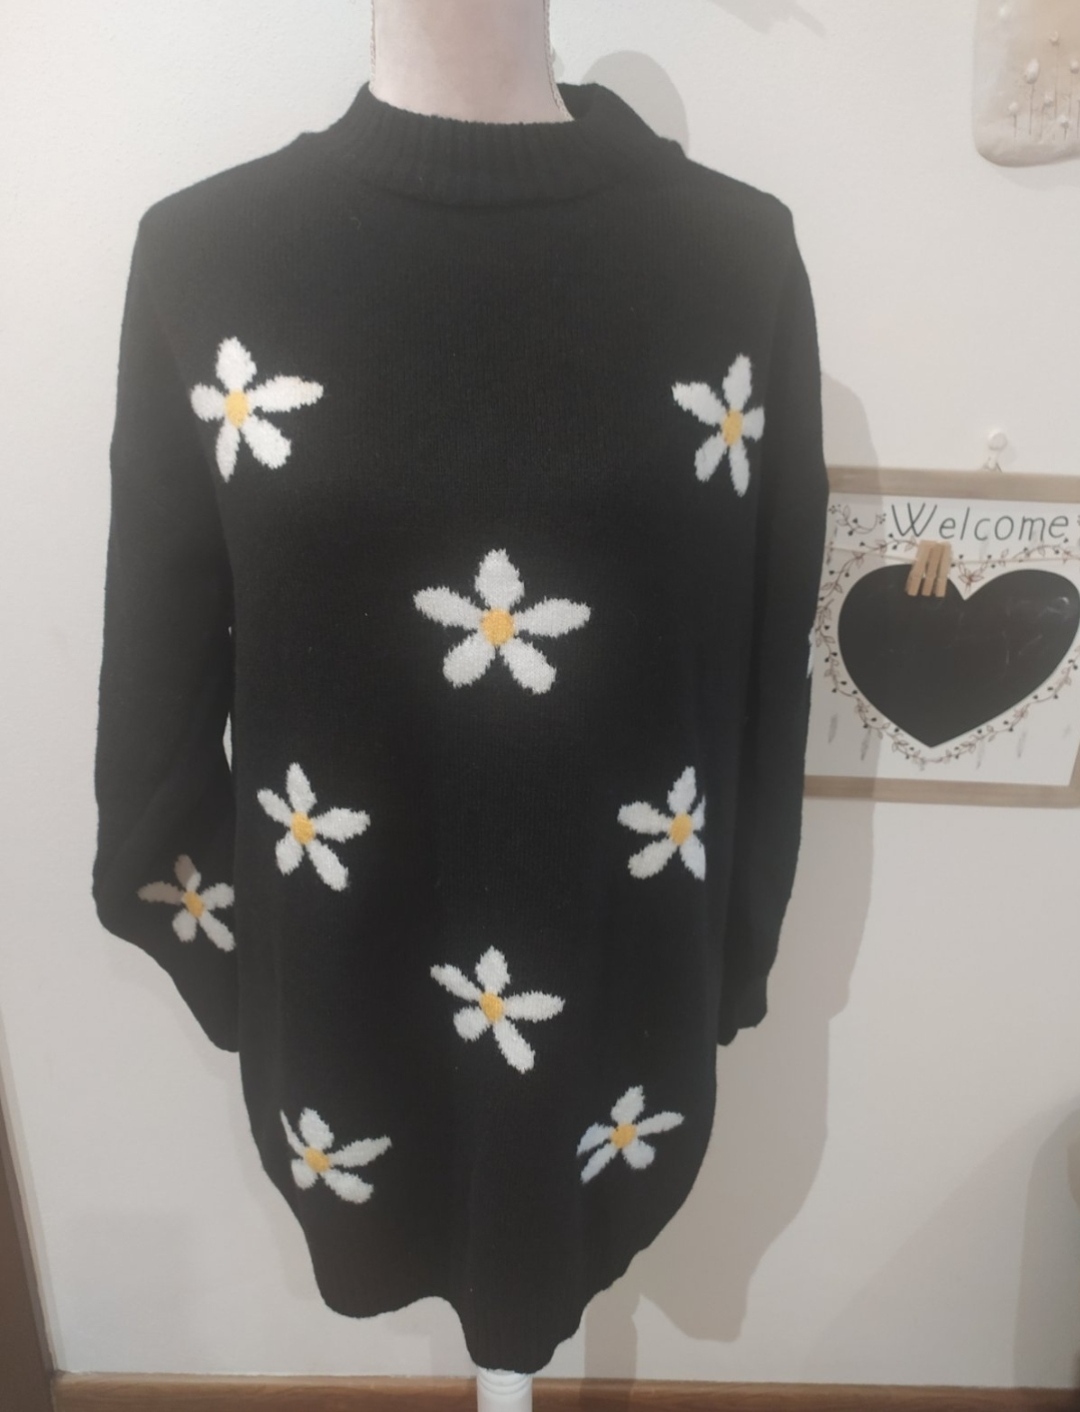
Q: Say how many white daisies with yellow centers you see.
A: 9